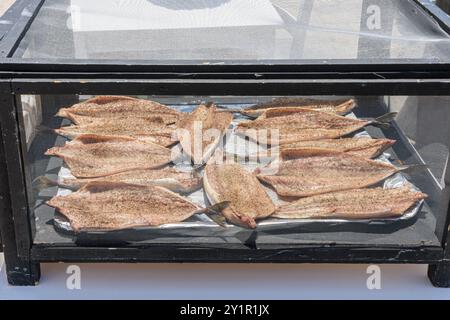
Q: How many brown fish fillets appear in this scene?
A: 12